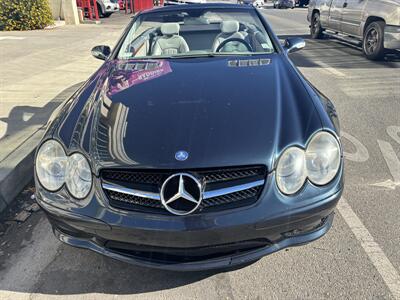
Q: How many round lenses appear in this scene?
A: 4